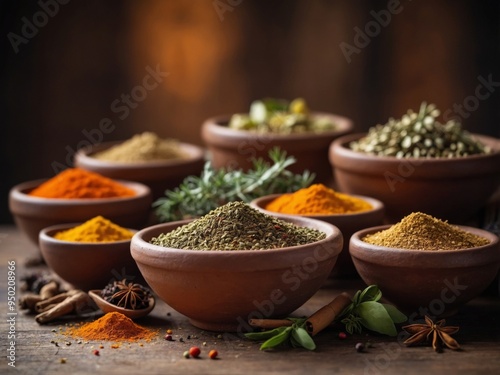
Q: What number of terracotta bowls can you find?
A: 8